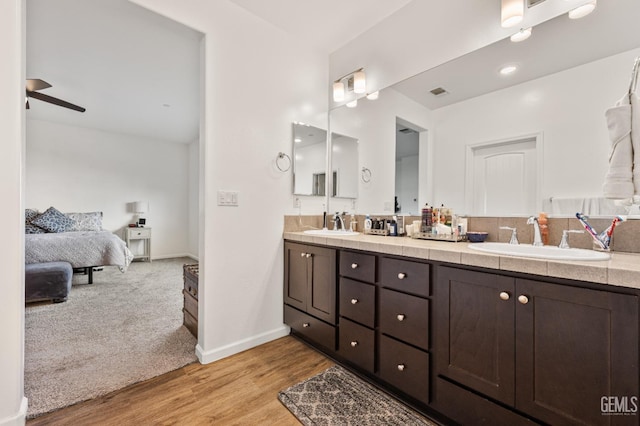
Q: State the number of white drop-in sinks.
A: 2